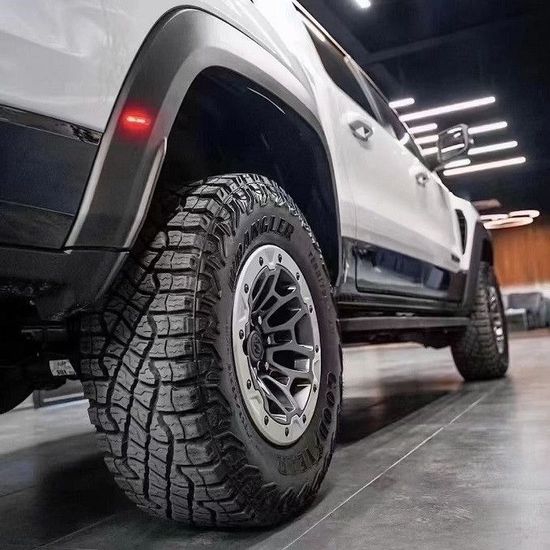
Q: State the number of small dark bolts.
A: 12